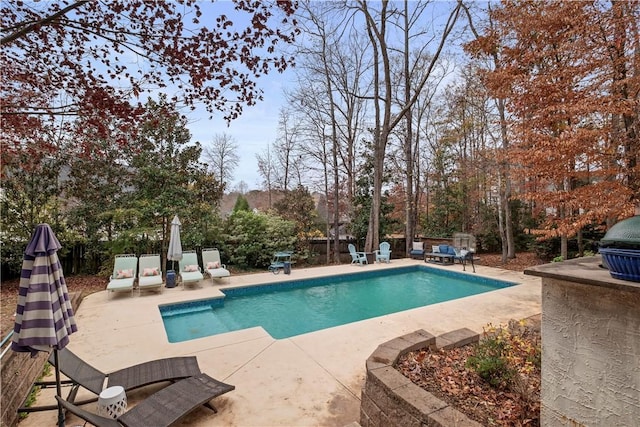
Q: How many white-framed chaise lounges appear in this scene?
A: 4